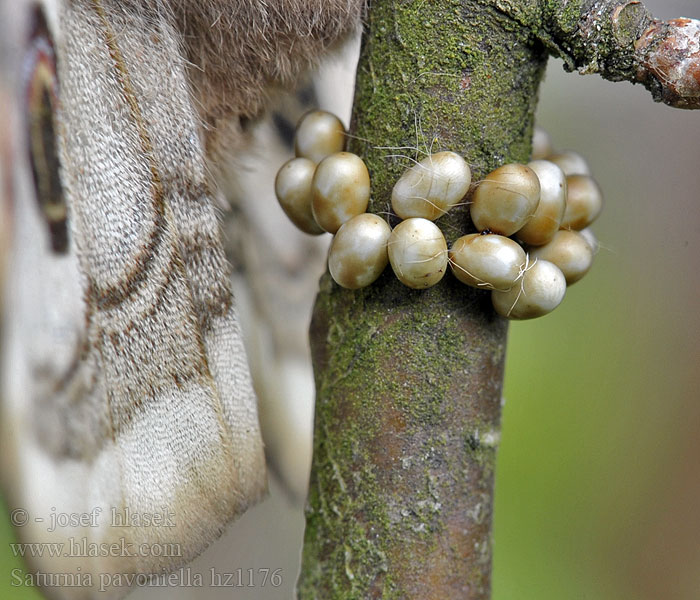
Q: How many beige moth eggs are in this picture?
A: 15